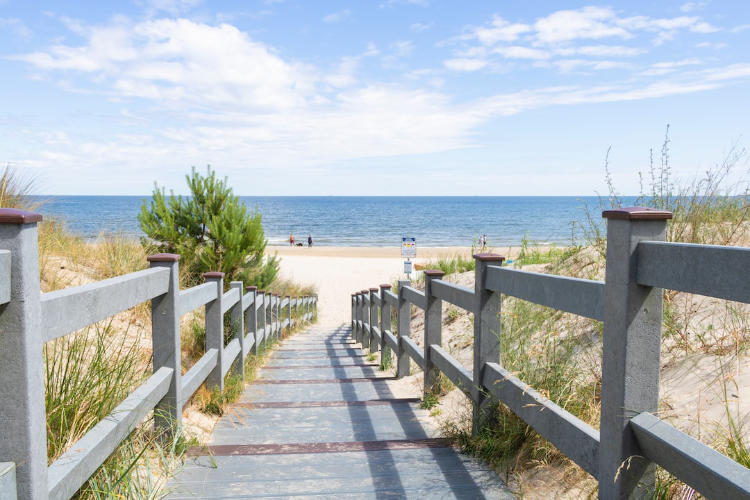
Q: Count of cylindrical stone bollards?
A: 0